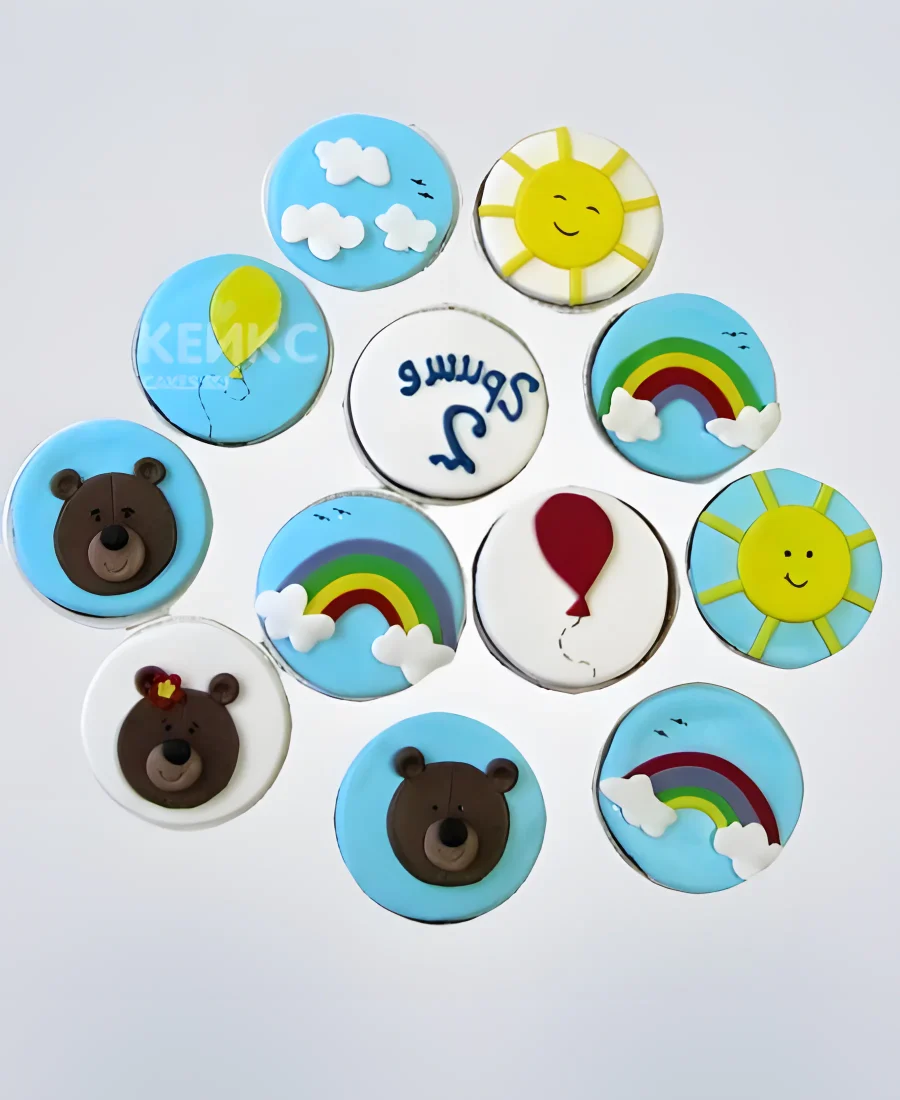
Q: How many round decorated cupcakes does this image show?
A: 12